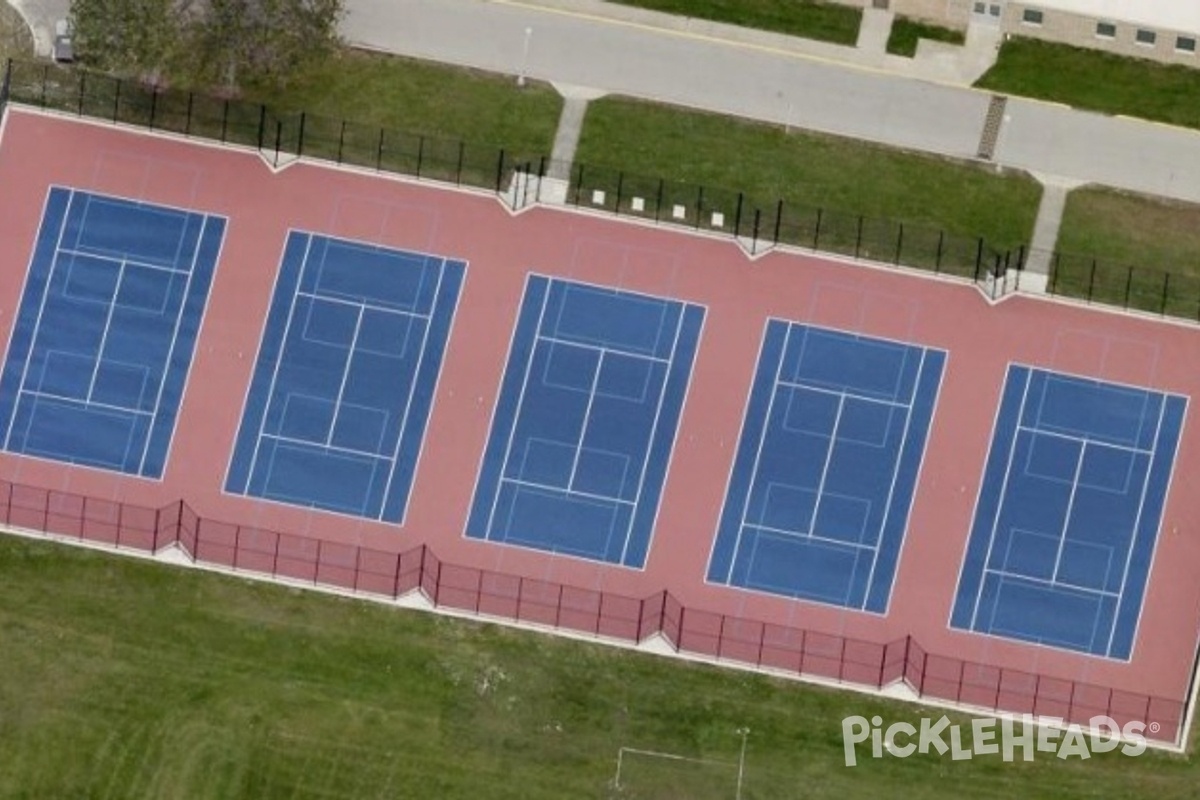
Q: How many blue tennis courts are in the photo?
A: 5